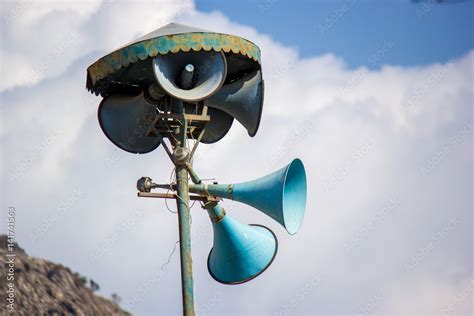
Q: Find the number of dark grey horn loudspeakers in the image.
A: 4